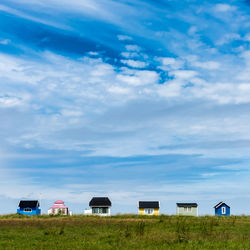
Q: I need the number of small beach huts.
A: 6